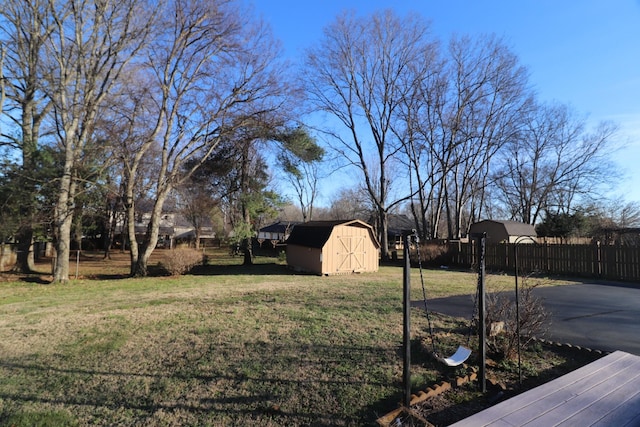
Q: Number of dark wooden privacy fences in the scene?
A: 1